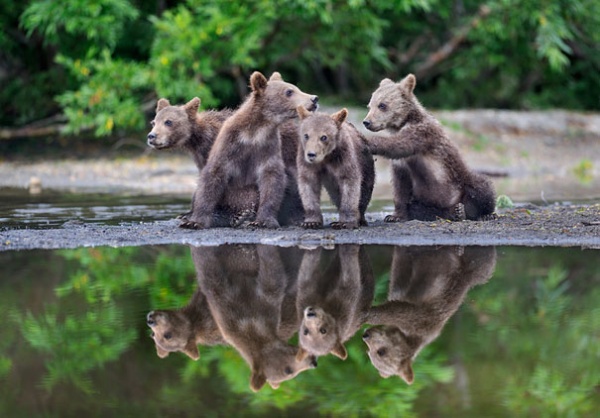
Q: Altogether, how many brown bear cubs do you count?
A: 4